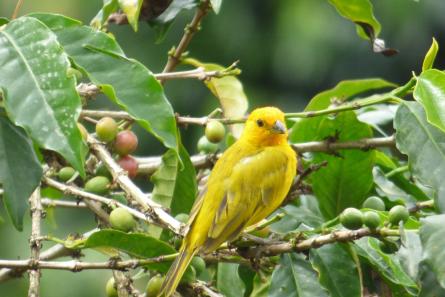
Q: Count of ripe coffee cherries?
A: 2